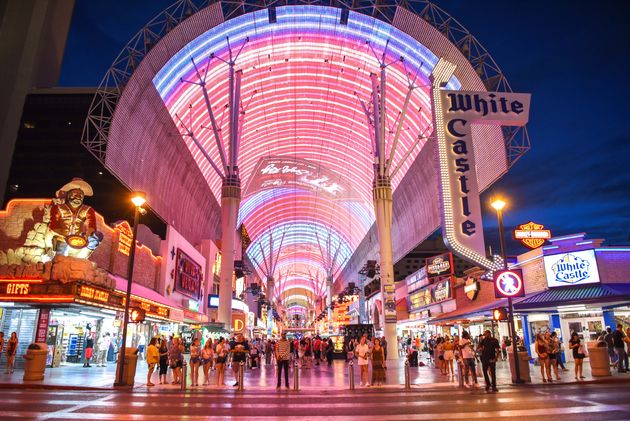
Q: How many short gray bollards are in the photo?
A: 6